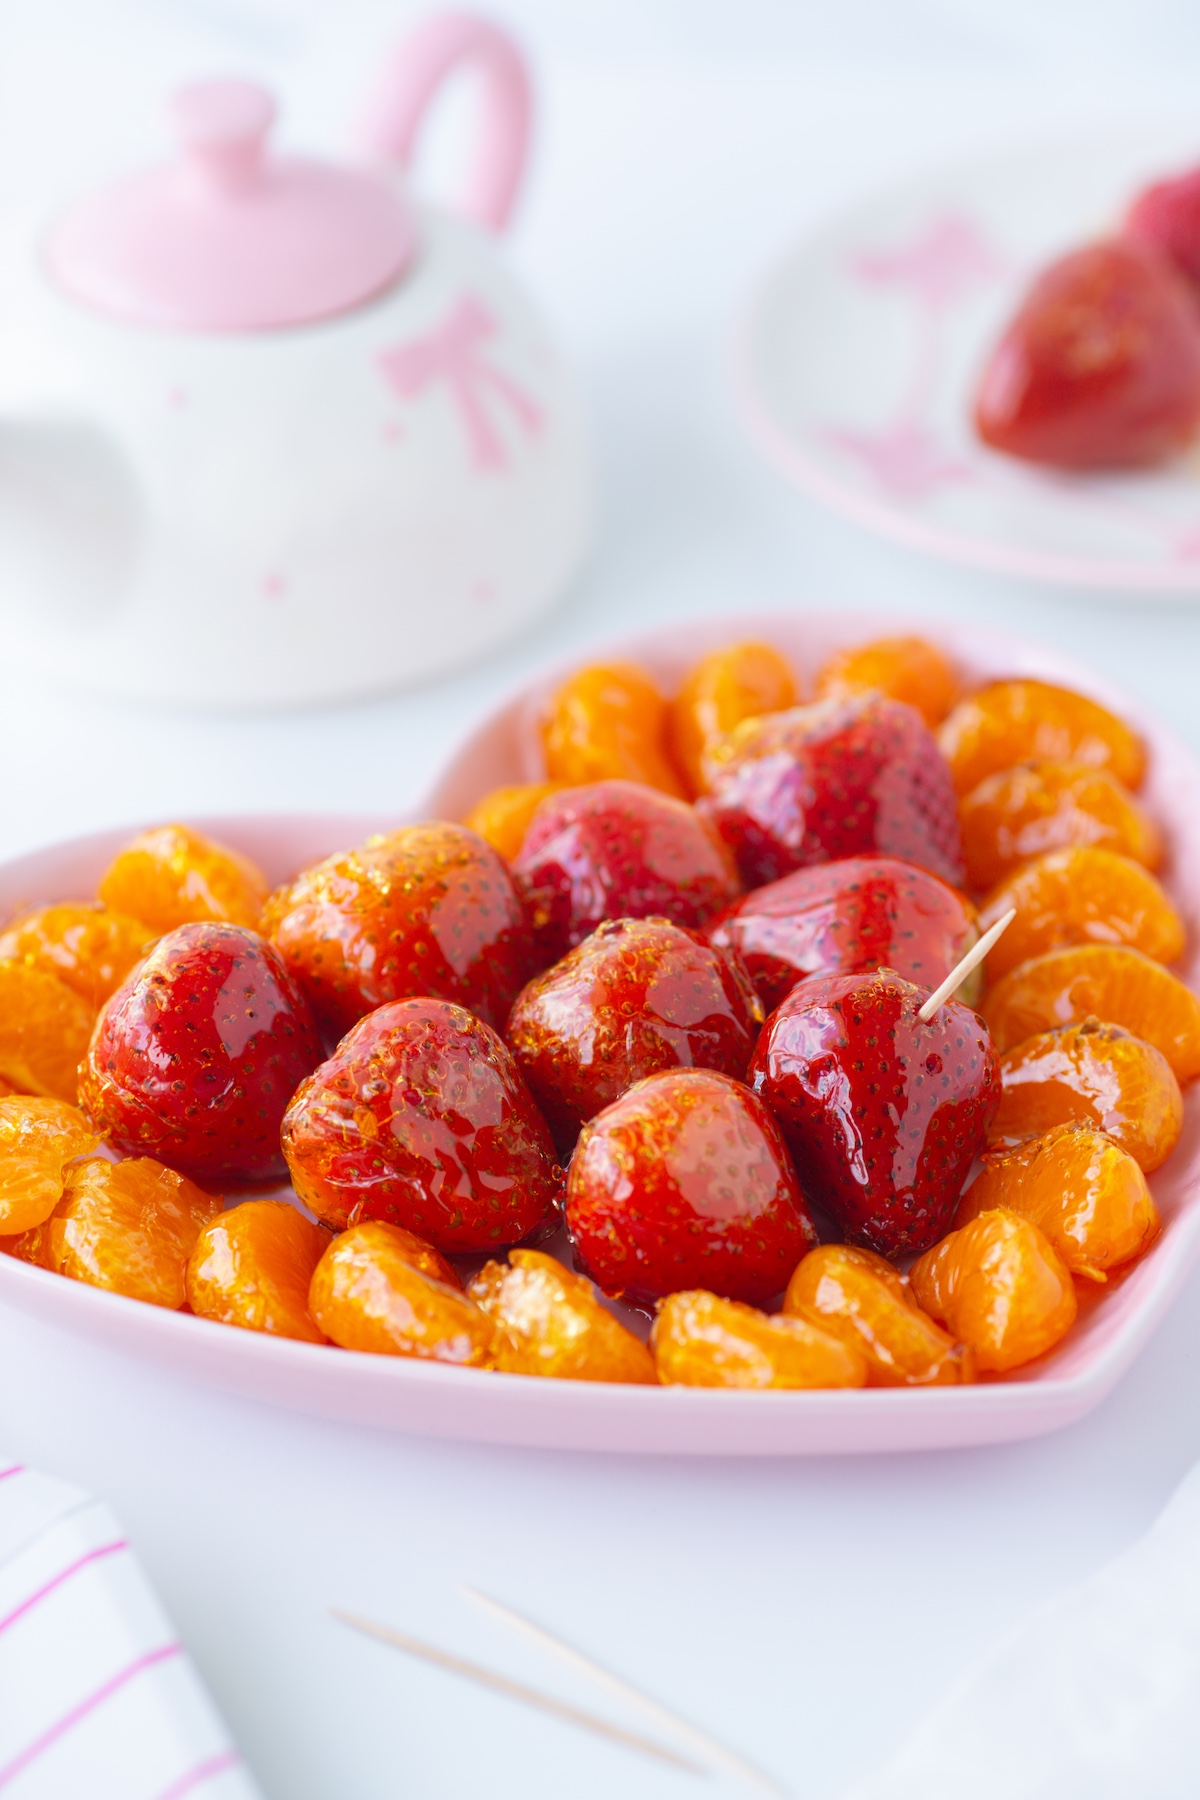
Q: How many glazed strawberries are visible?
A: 11